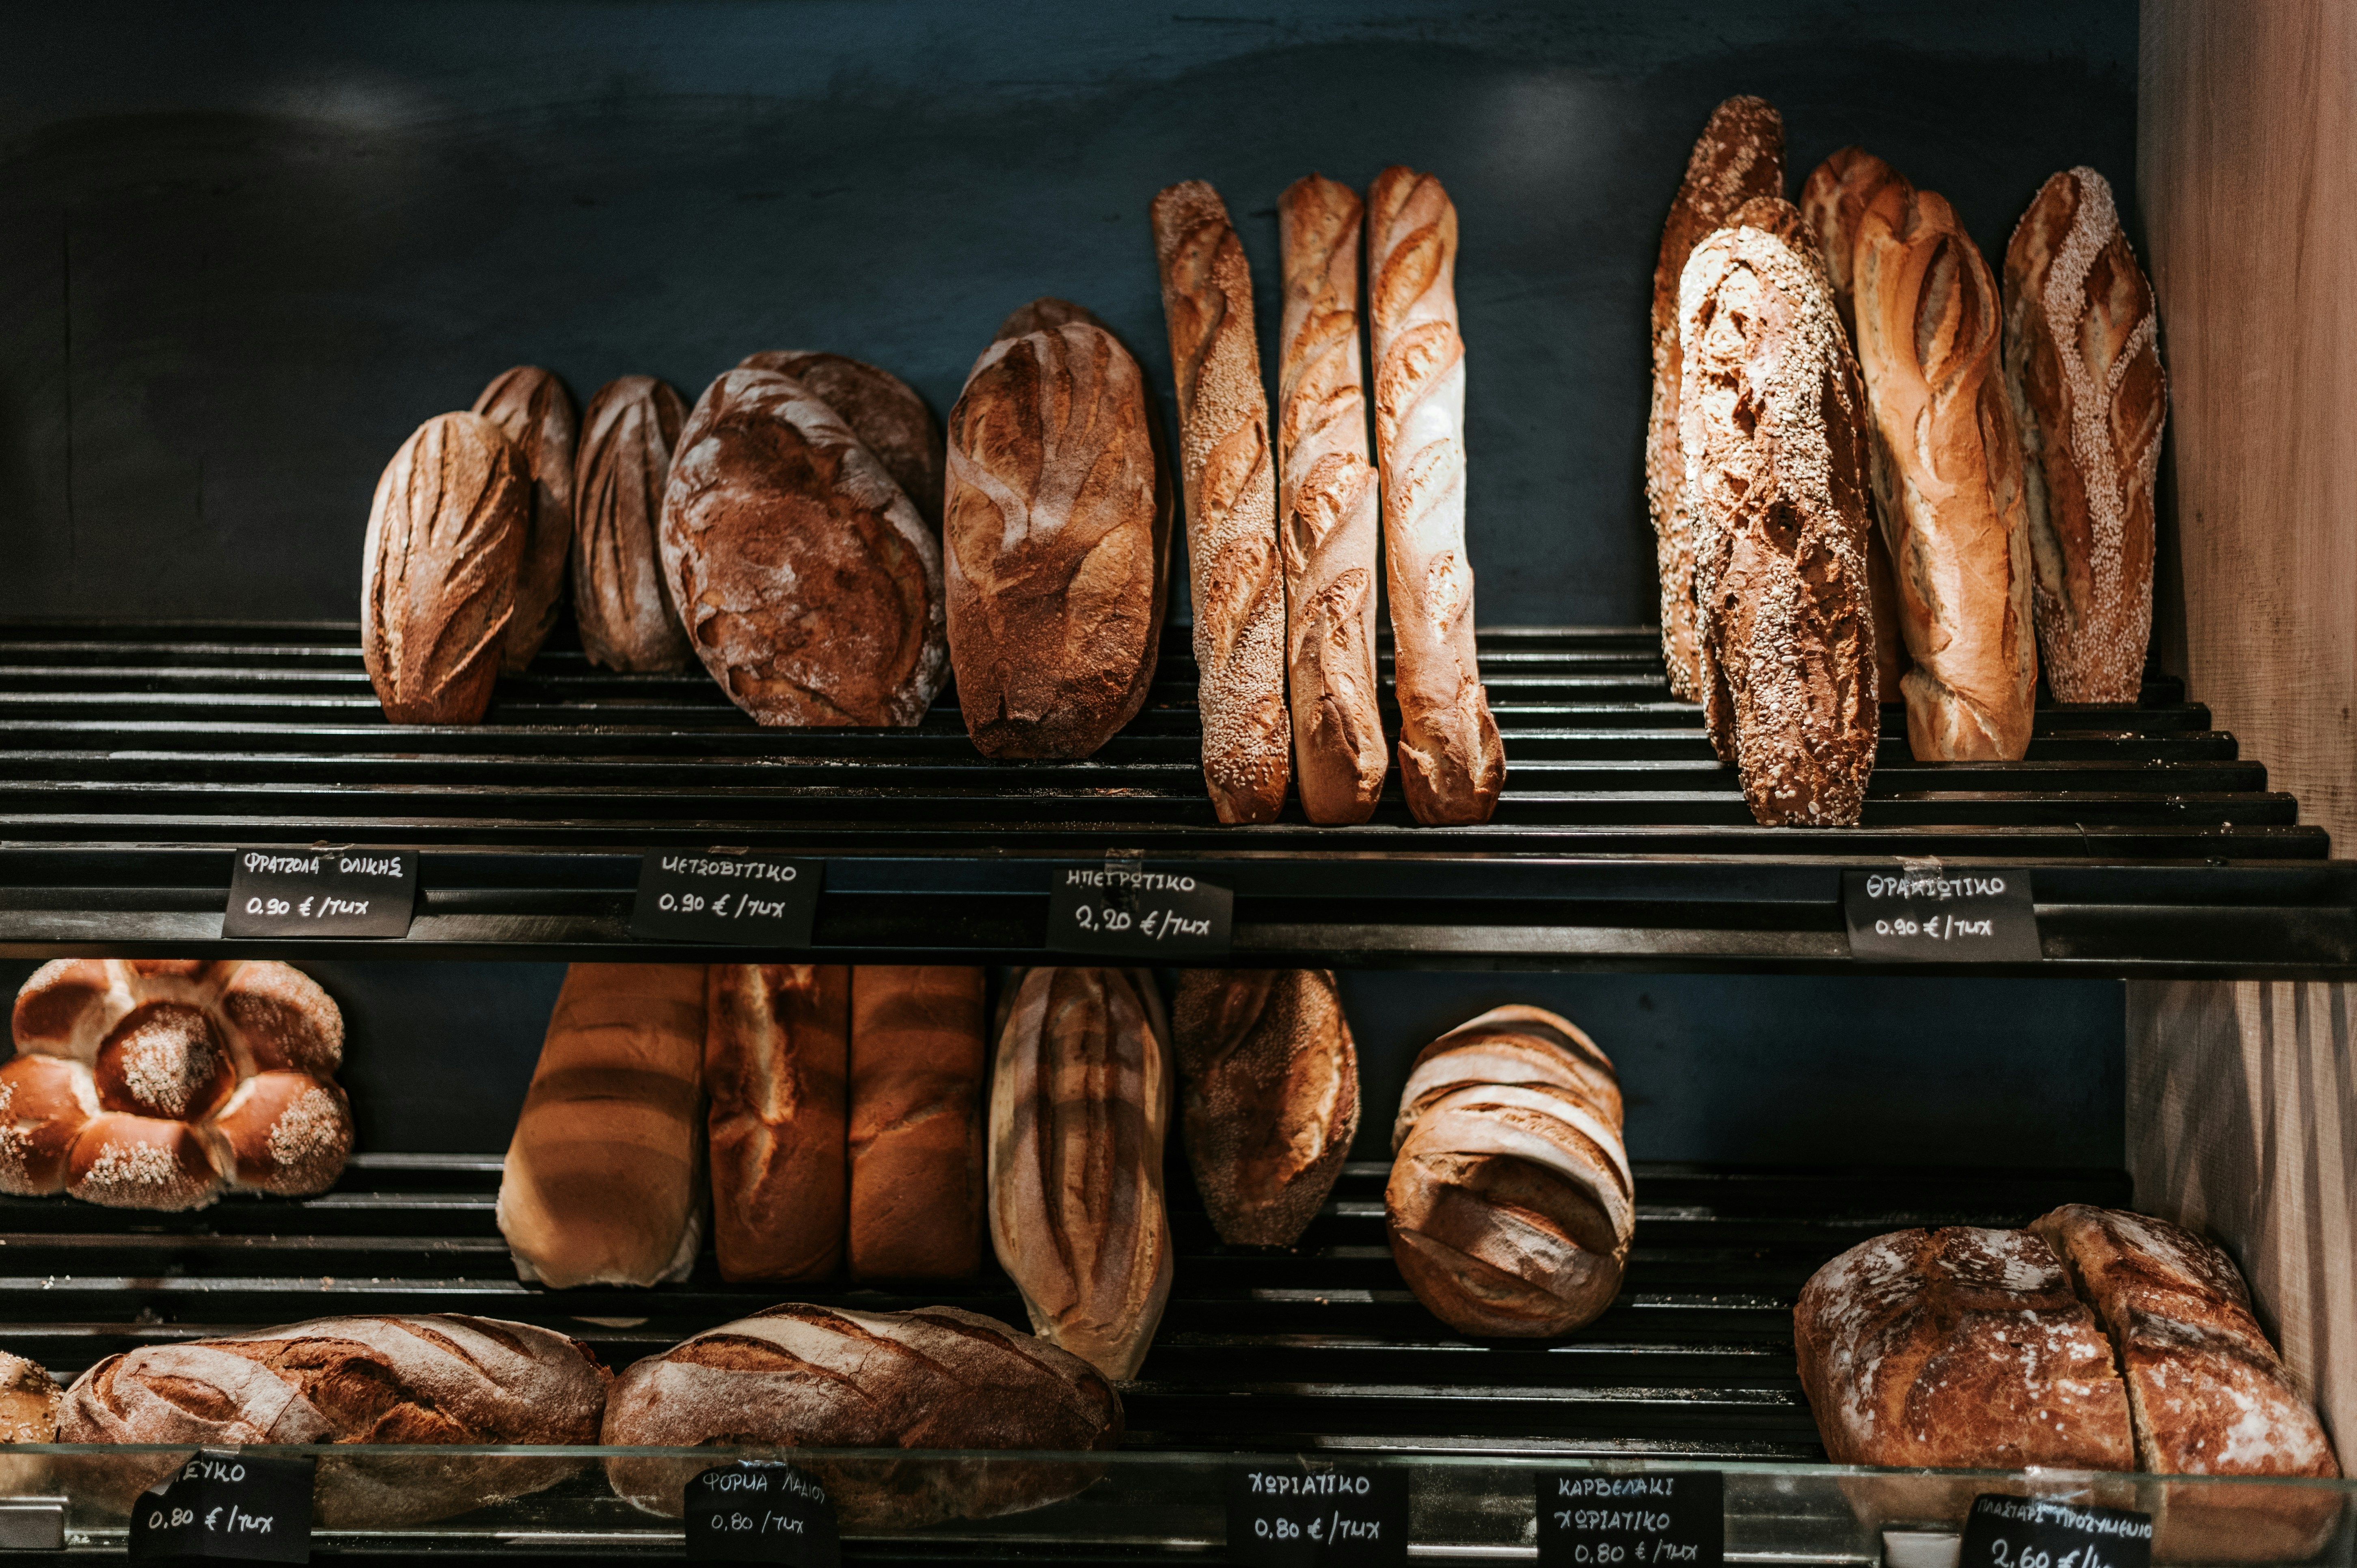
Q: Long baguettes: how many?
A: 3